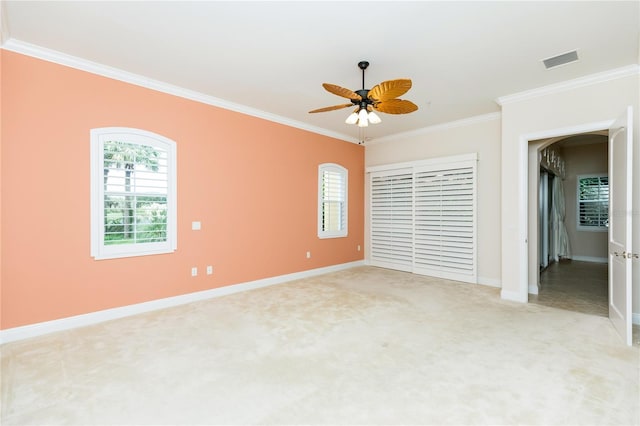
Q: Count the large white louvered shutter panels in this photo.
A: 2